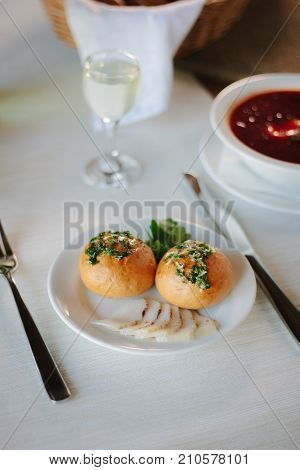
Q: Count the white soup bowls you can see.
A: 1